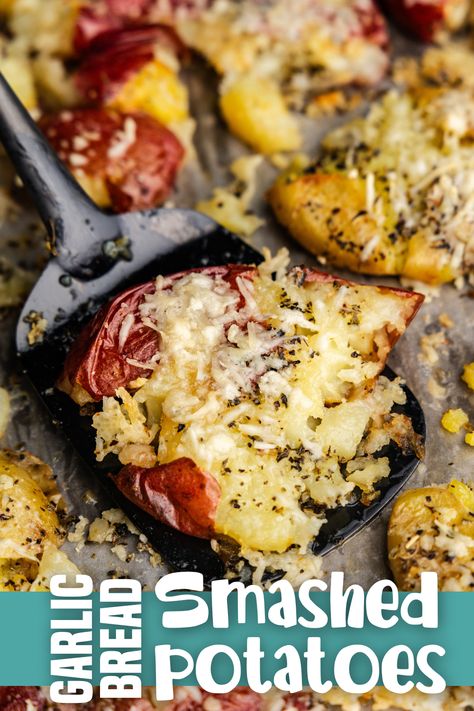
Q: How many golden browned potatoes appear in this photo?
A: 3